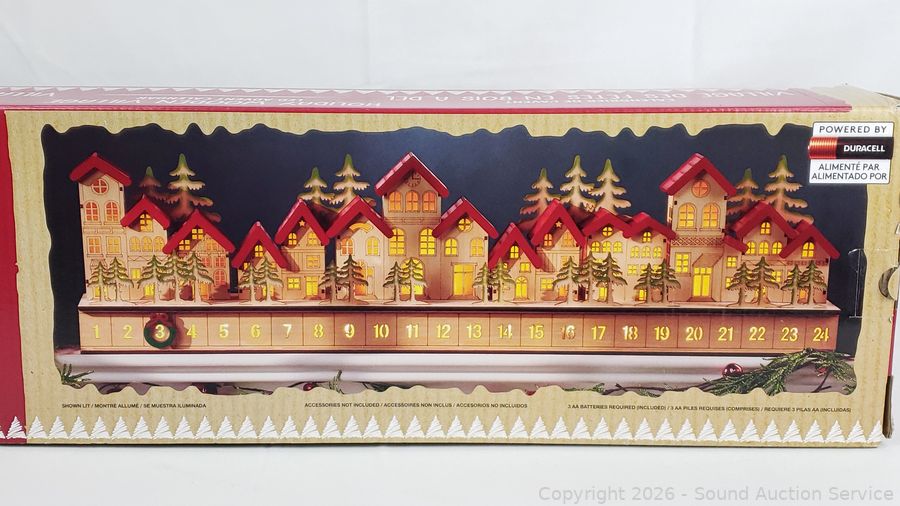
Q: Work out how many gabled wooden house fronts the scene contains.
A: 15